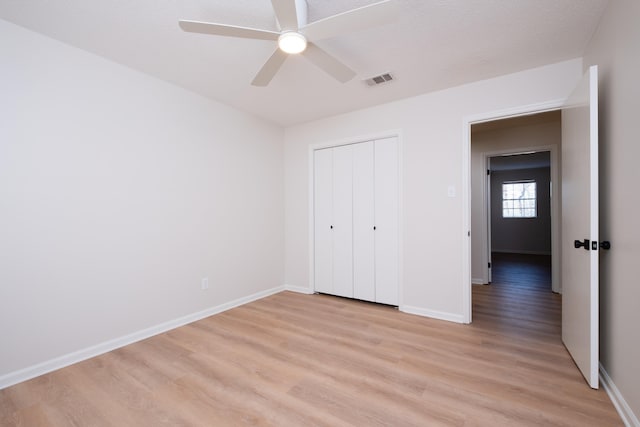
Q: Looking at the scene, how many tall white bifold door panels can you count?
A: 4